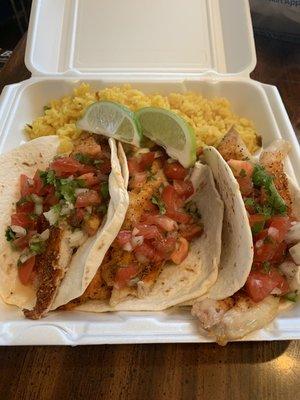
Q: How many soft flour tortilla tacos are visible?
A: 3